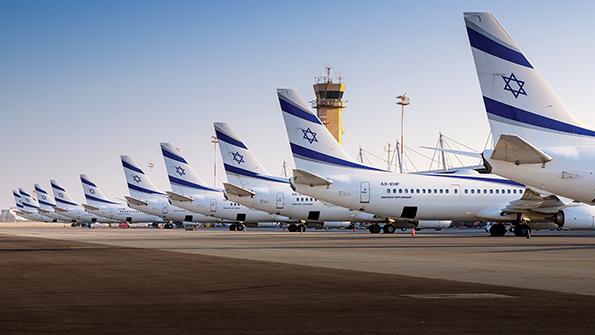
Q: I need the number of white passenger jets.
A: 10